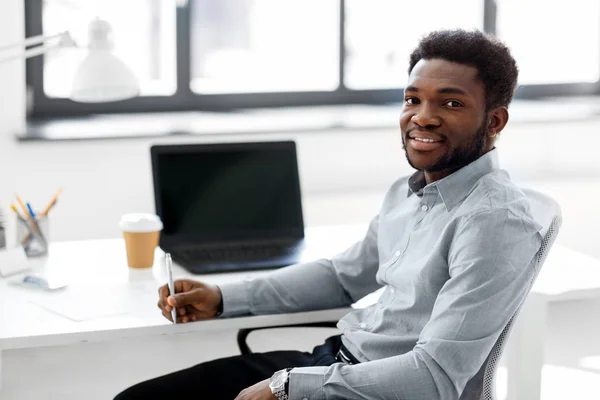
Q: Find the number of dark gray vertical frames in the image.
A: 4